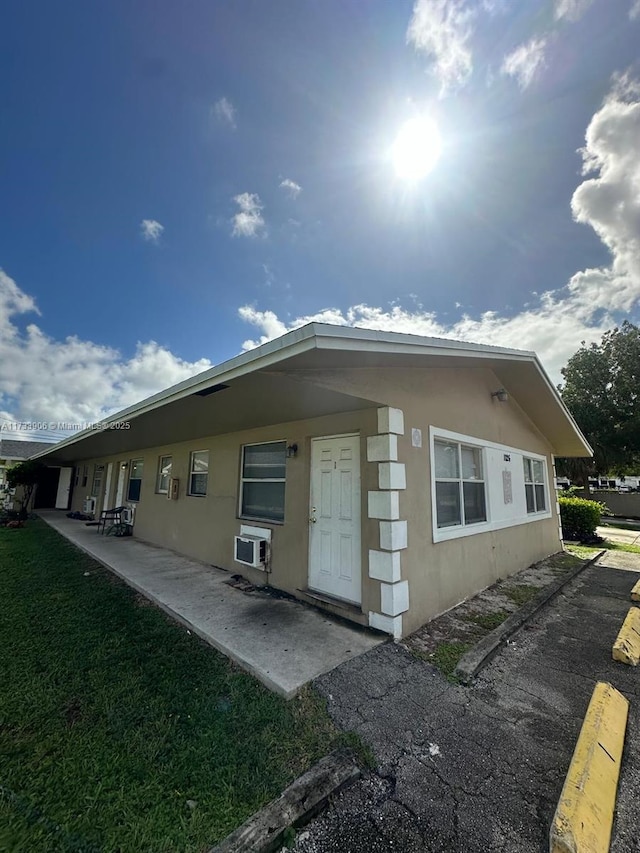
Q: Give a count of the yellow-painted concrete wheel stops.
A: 3